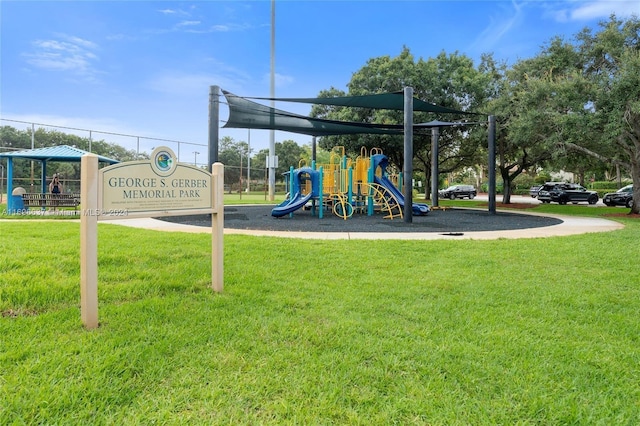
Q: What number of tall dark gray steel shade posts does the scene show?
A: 5